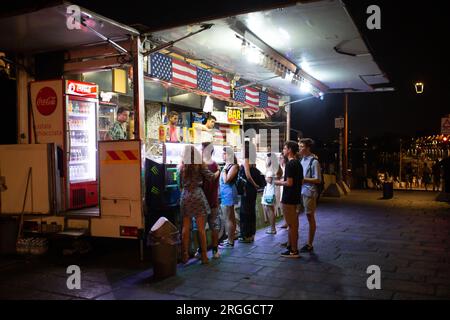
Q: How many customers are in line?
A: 8